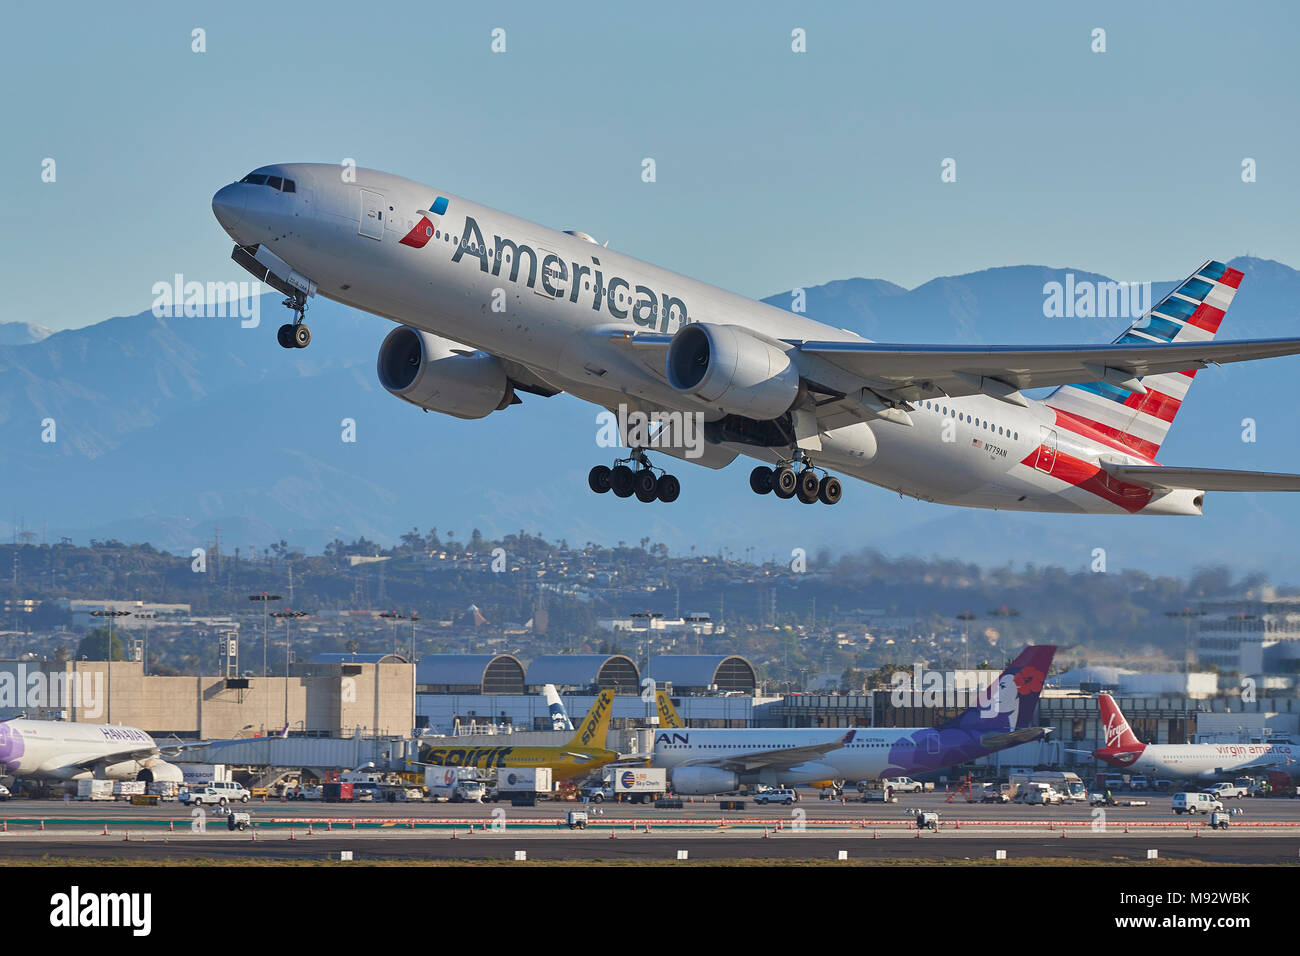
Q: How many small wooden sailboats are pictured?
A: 0